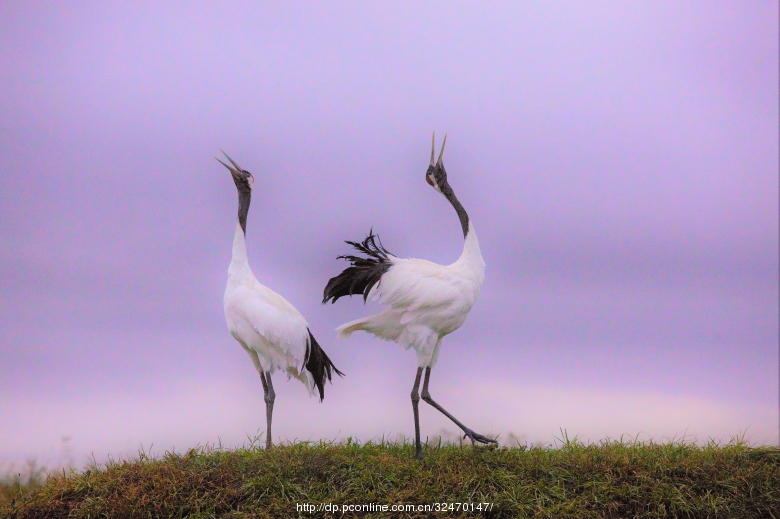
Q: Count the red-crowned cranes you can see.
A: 2